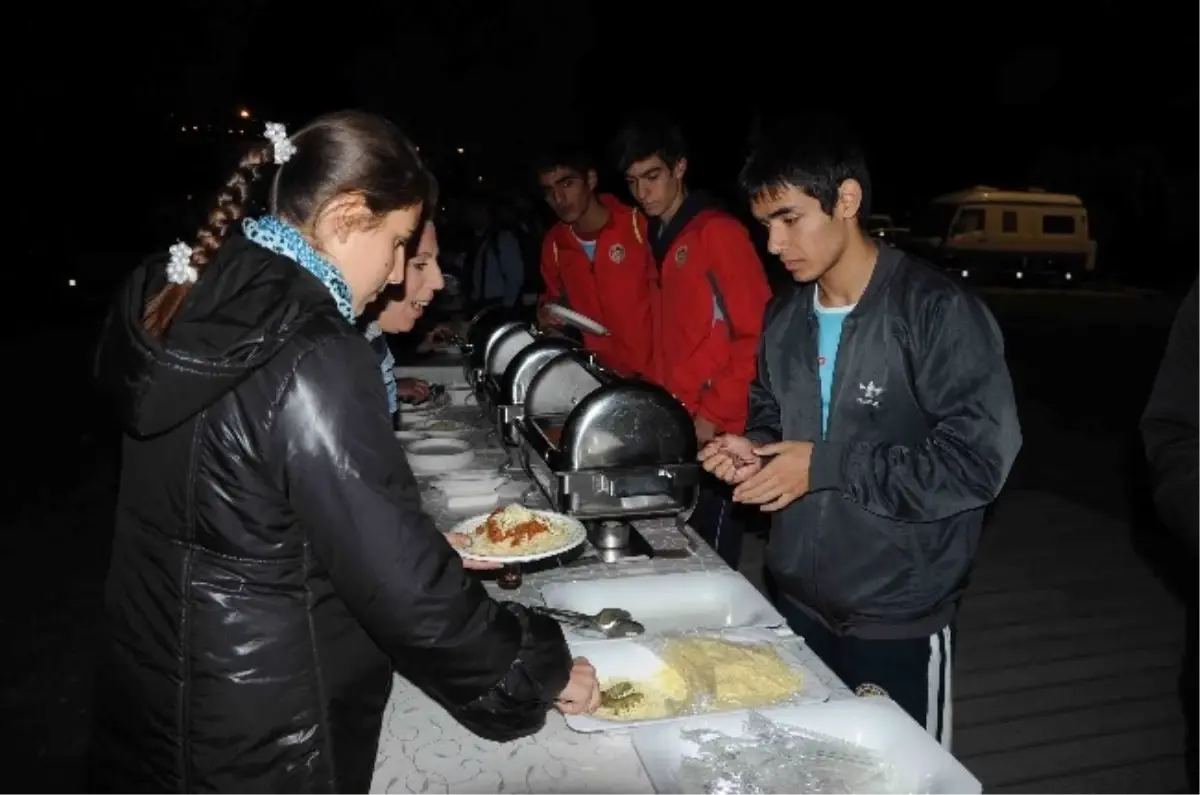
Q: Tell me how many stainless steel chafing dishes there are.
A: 3